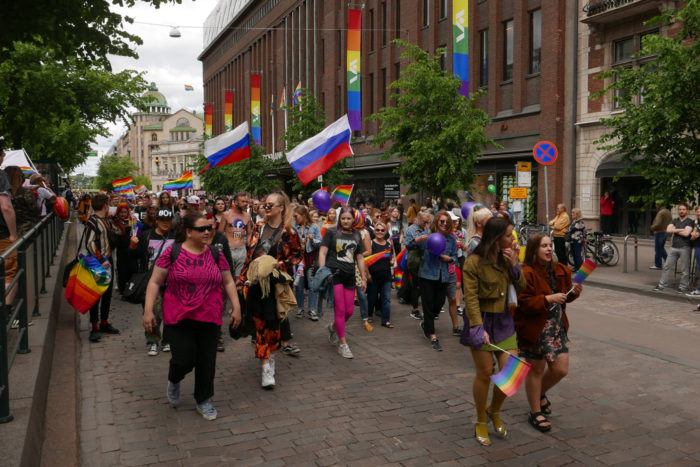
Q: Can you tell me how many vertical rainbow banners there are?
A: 5